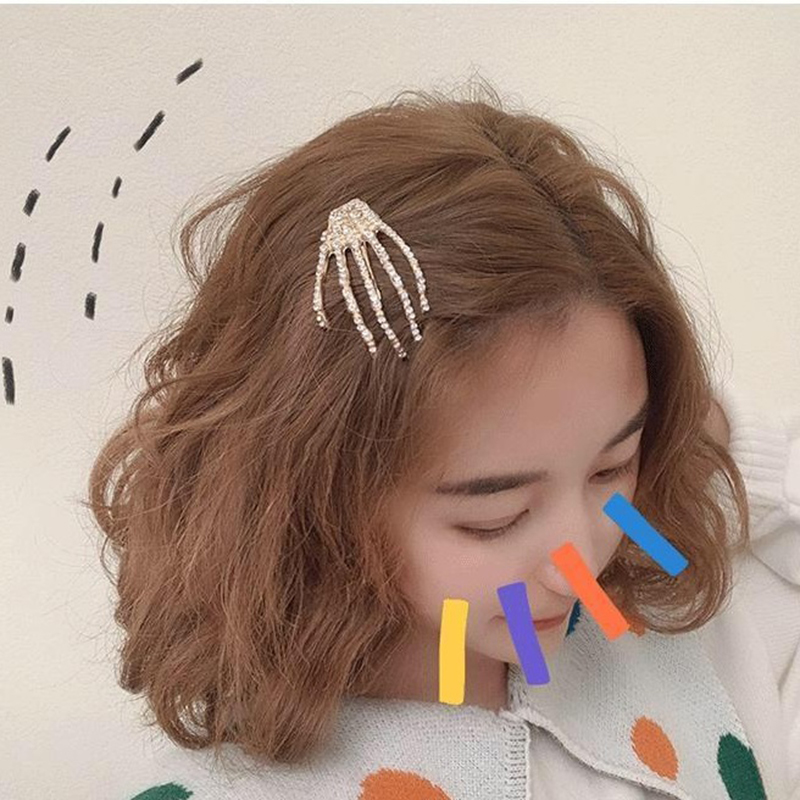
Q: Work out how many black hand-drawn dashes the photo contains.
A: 10